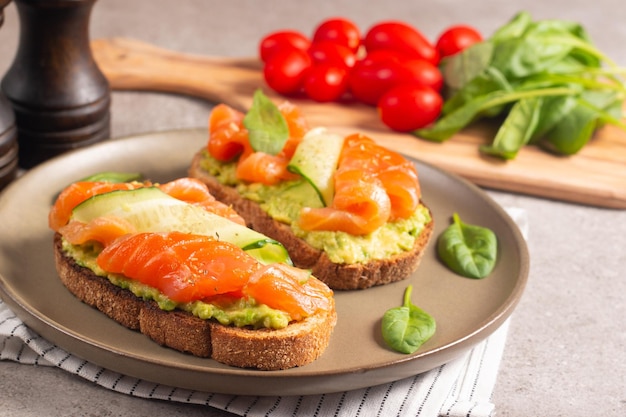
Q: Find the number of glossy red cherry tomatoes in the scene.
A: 10